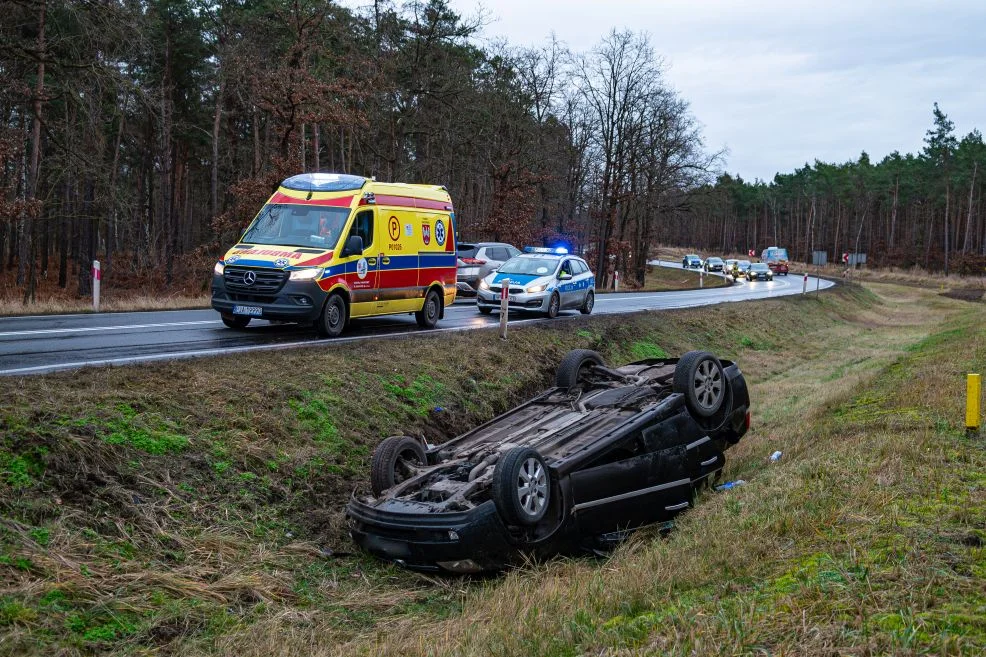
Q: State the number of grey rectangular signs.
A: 3